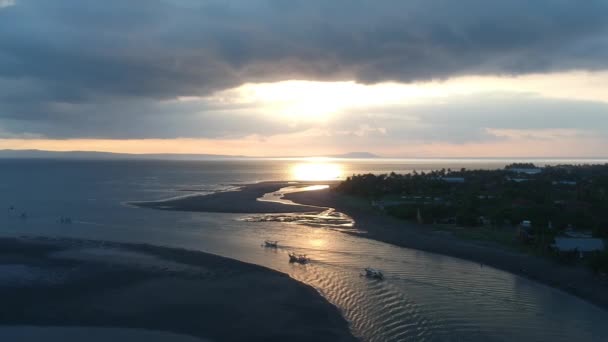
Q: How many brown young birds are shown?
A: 0